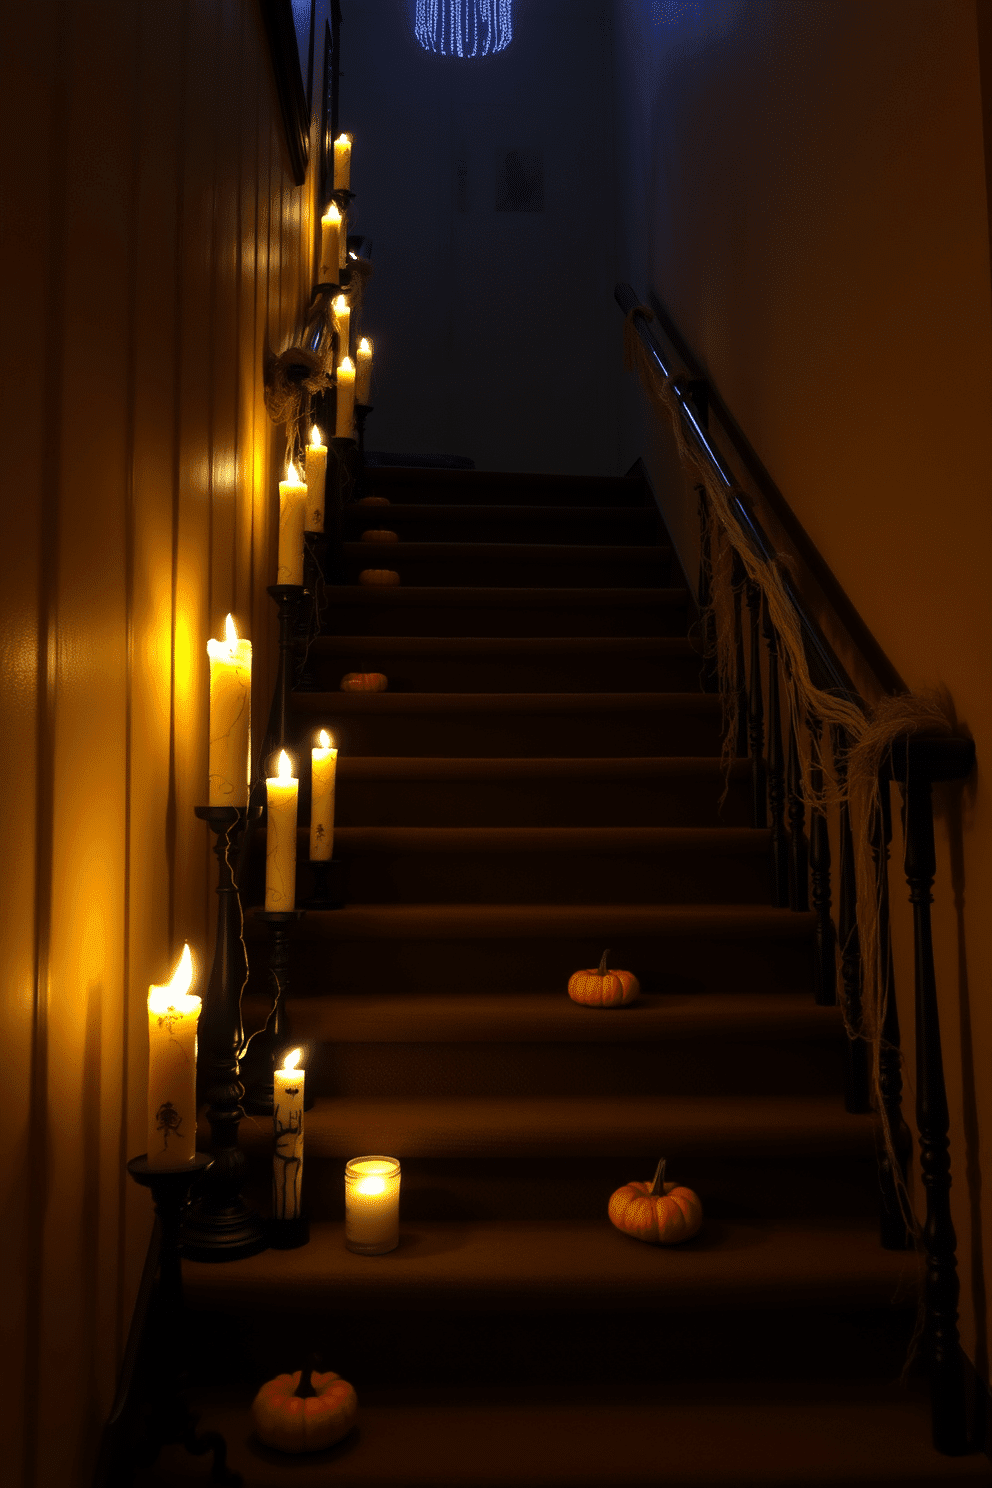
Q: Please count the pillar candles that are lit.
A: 12